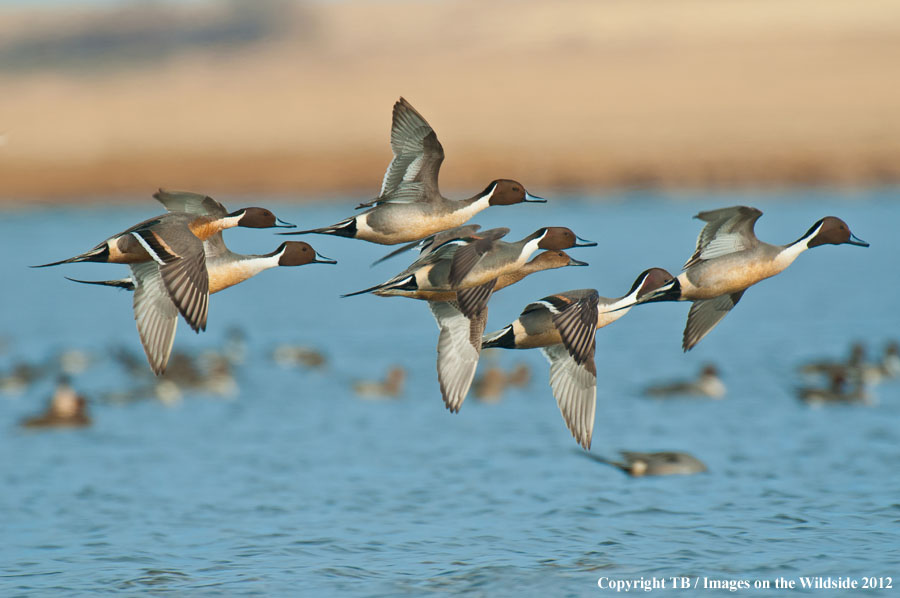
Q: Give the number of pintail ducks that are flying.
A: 7